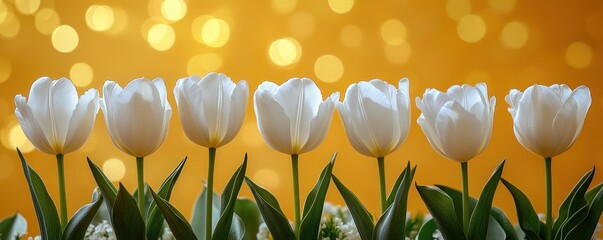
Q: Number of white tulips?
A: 7